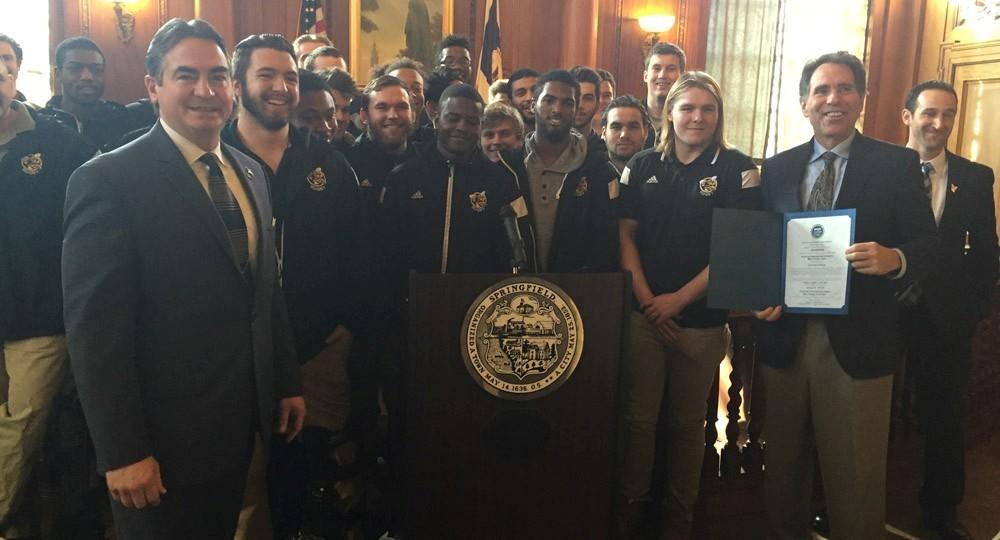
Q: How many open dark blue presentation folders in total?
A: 1